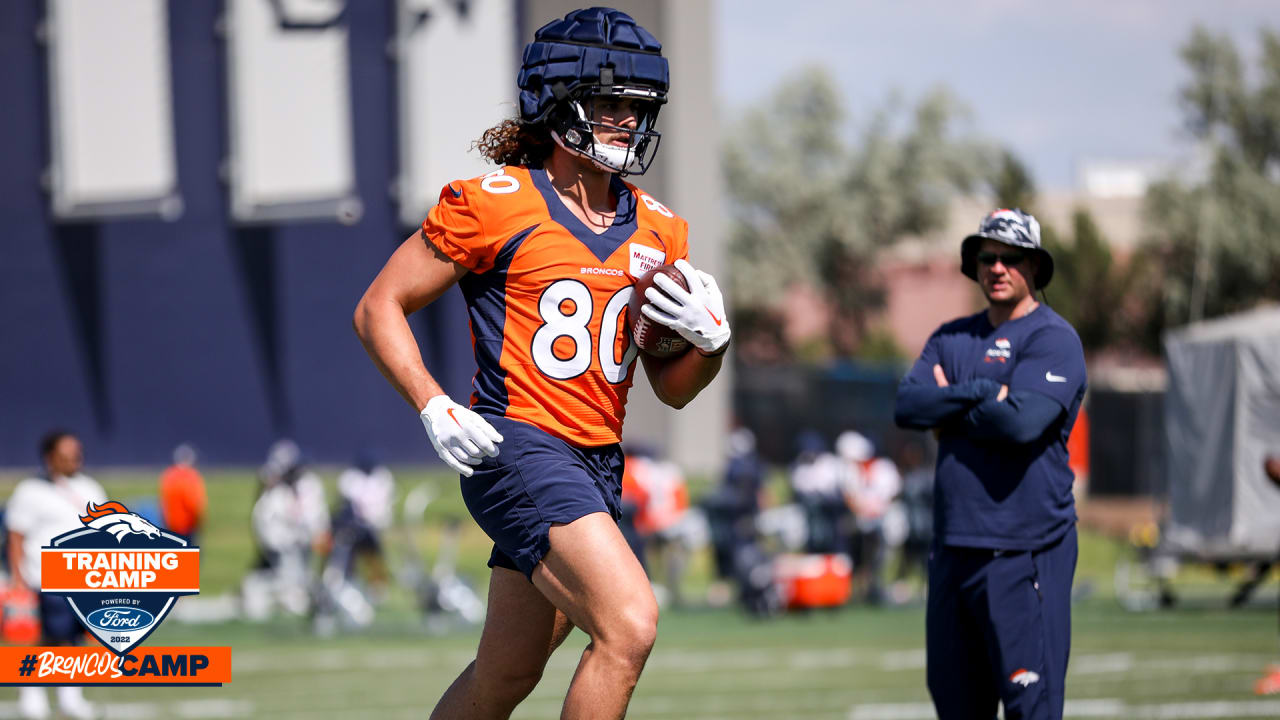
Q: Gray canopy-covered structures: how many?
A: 1